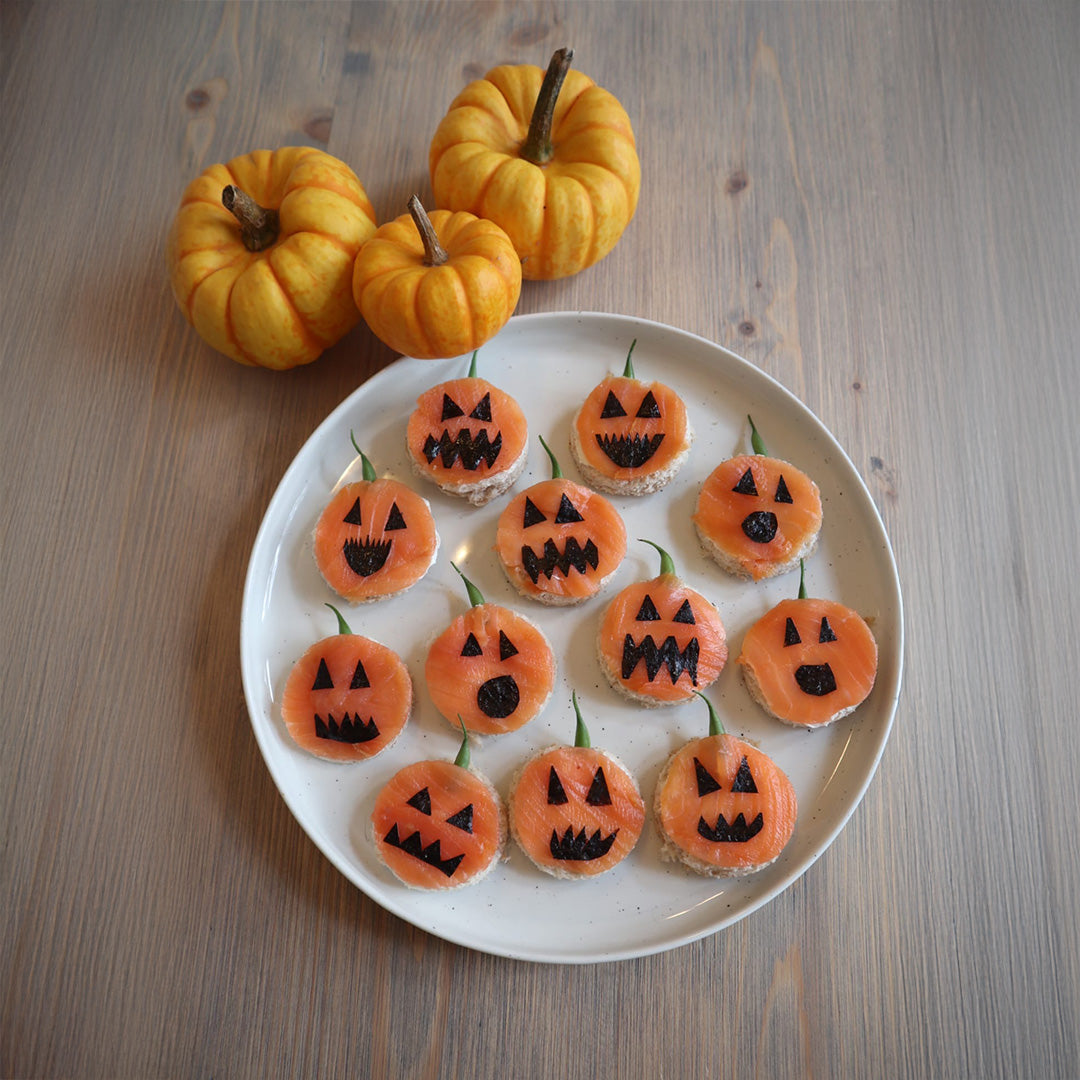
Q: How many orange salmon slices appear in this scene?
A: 12